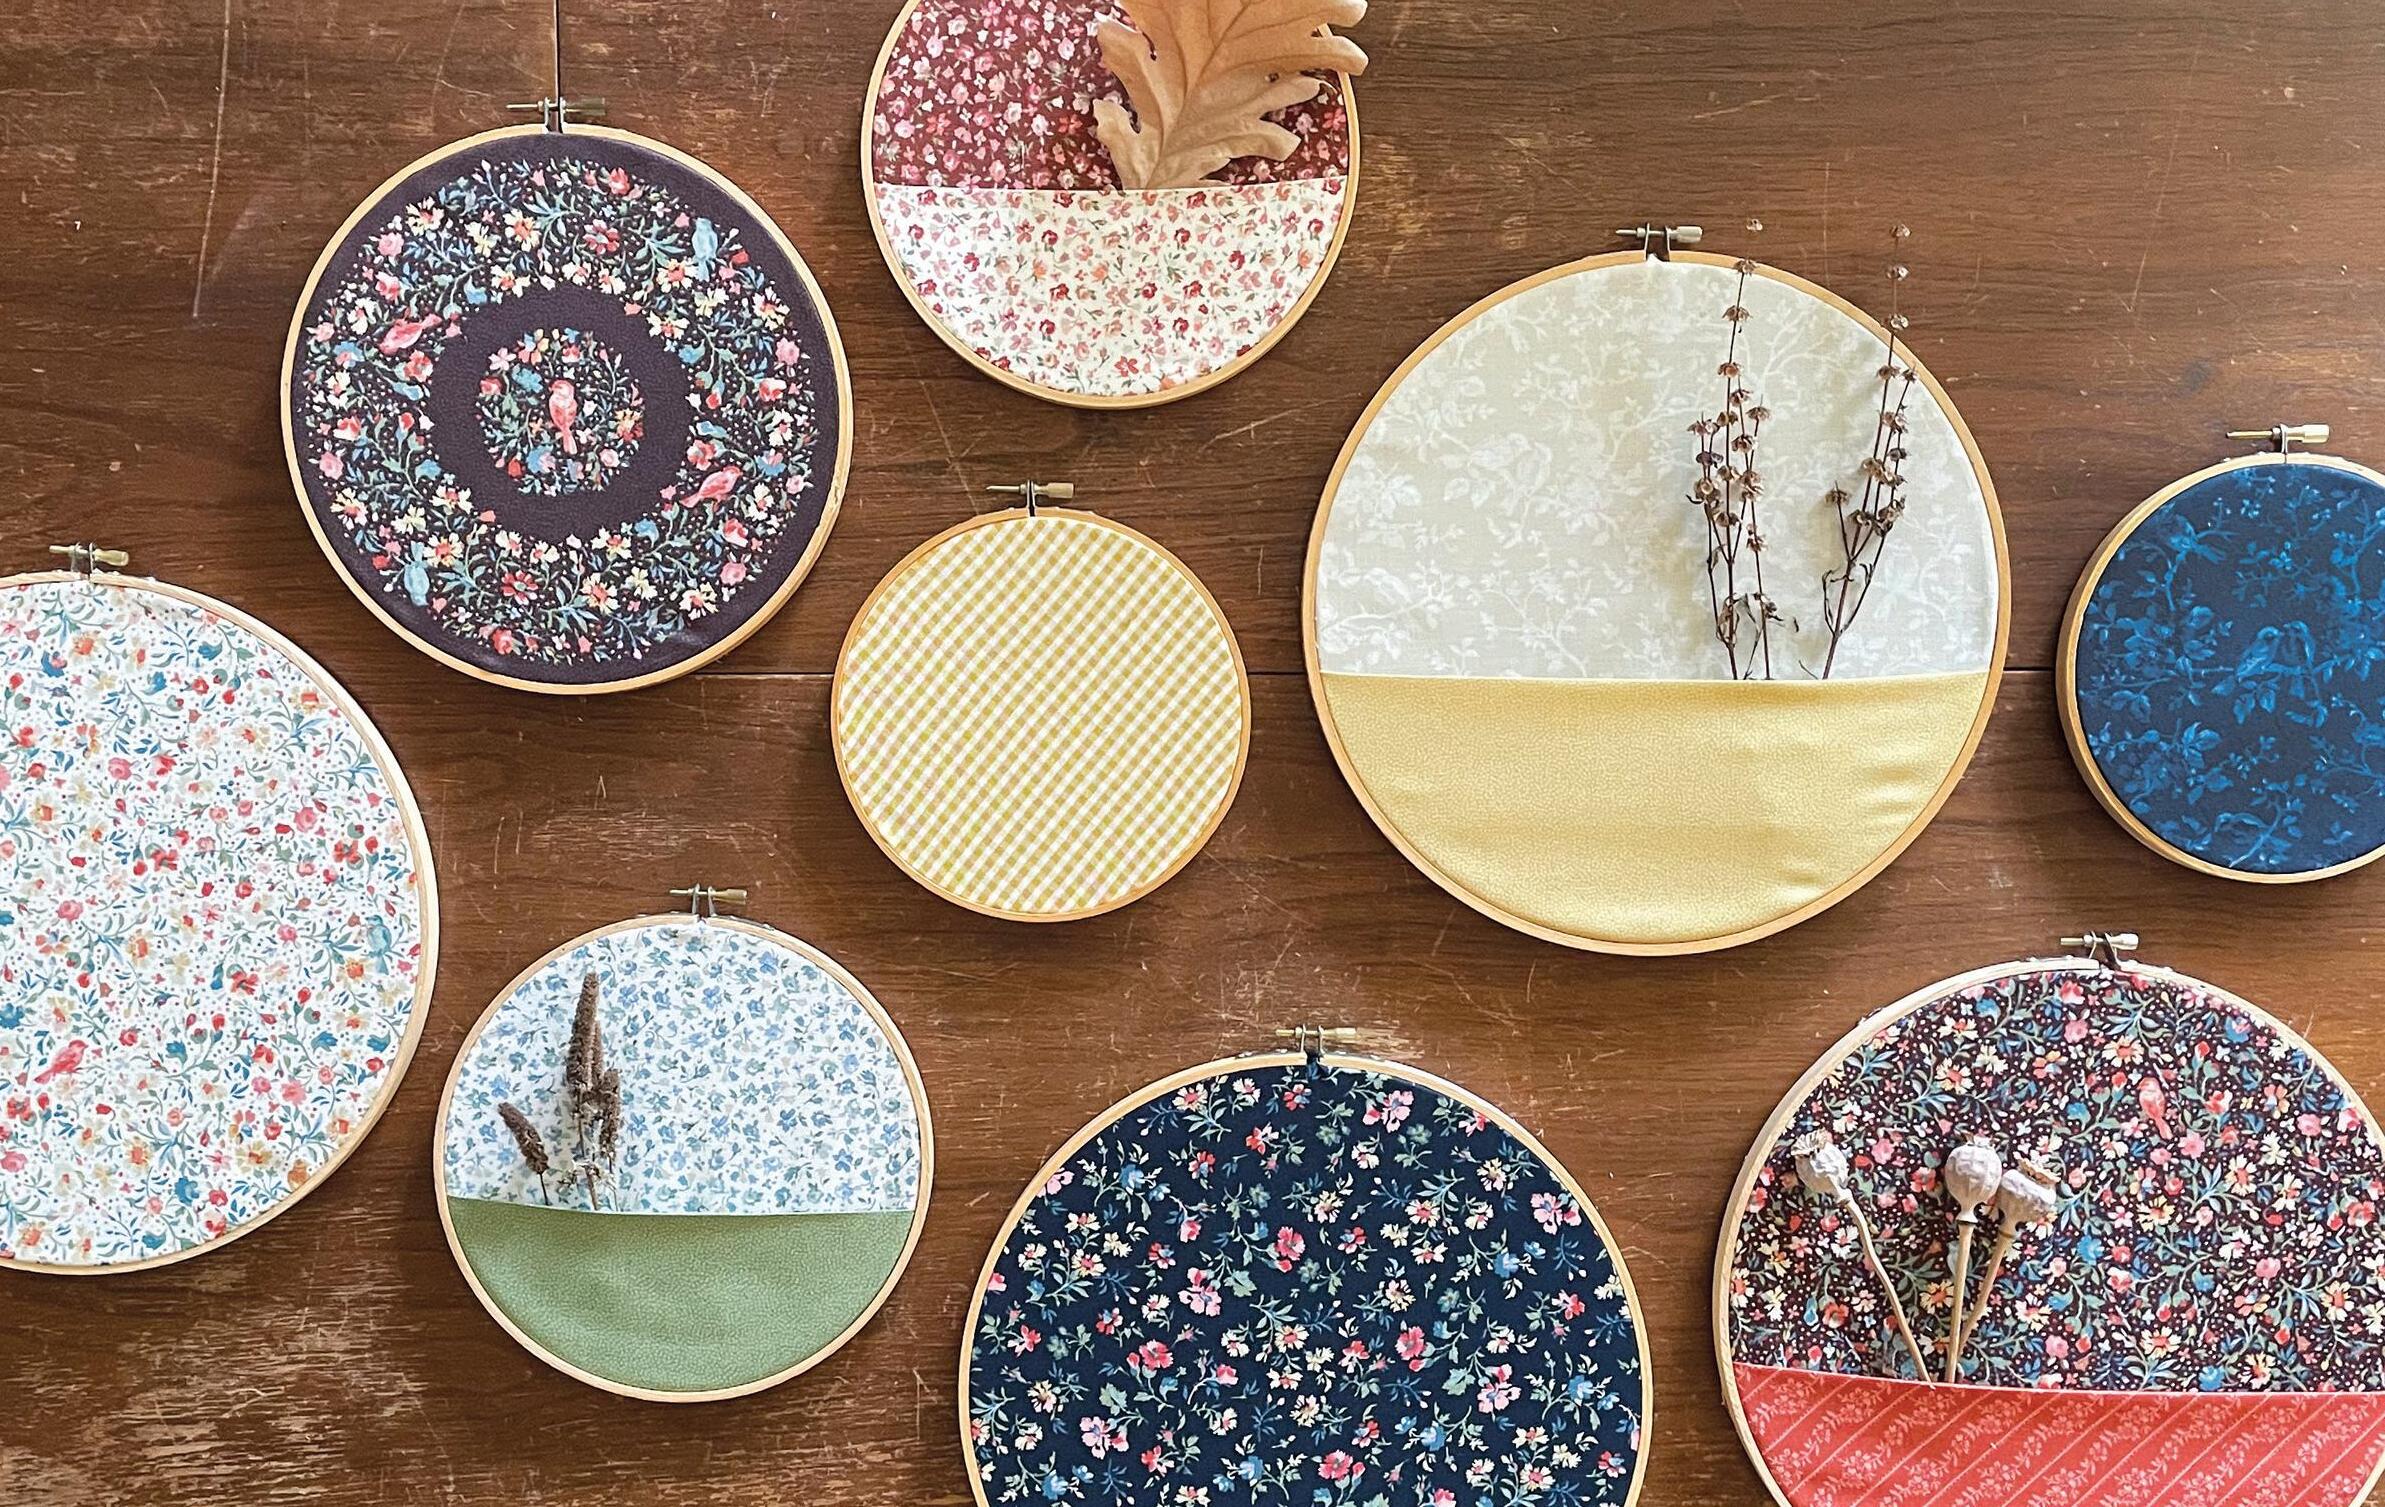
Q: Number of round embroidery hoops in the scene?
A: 9